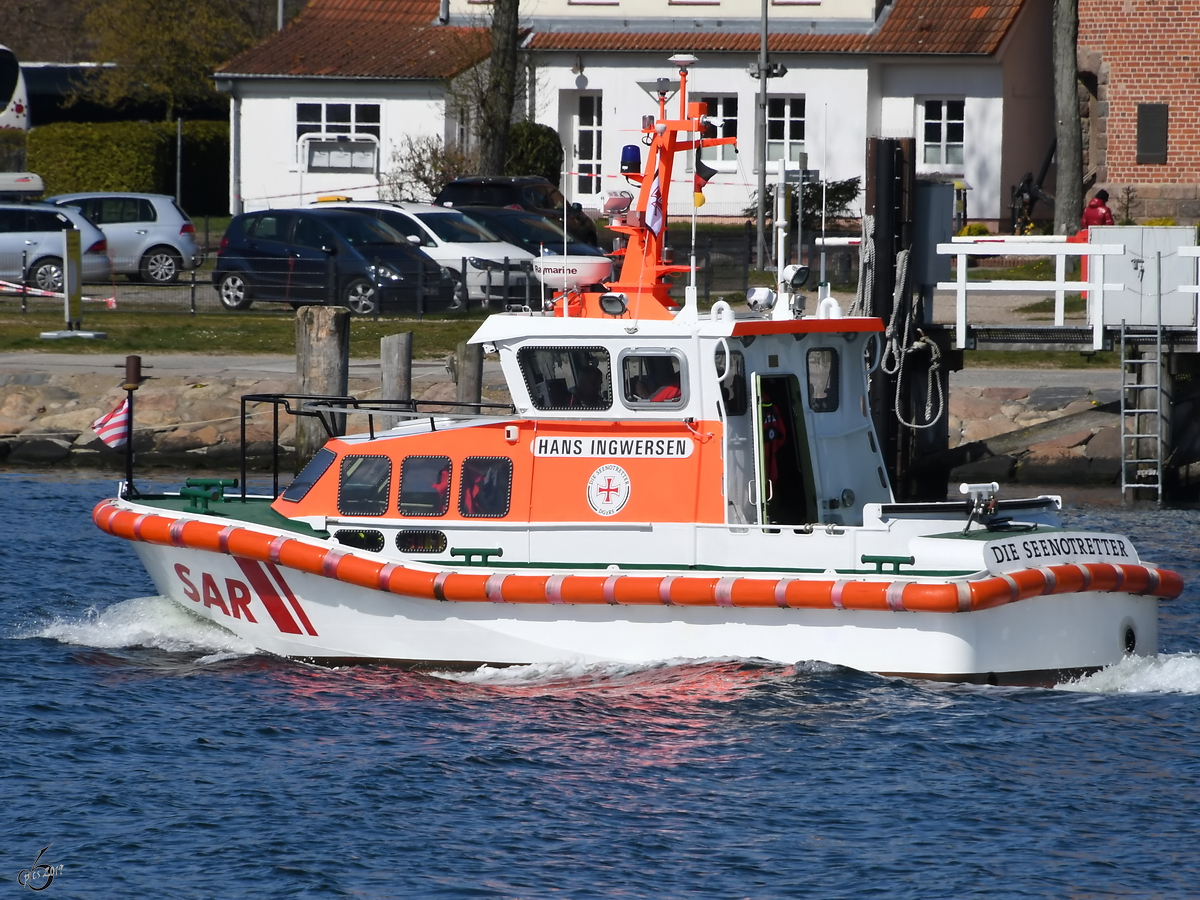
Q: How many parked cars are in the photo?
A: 6